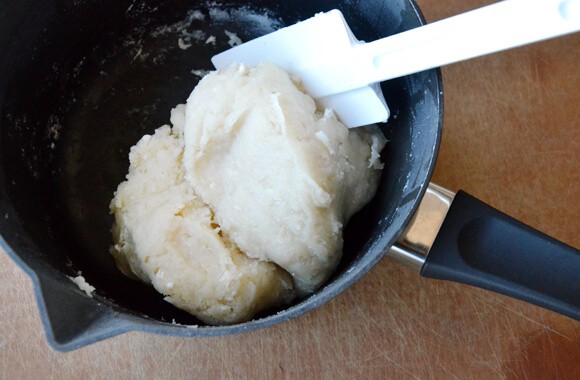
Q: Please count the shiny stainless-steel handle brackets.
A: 1